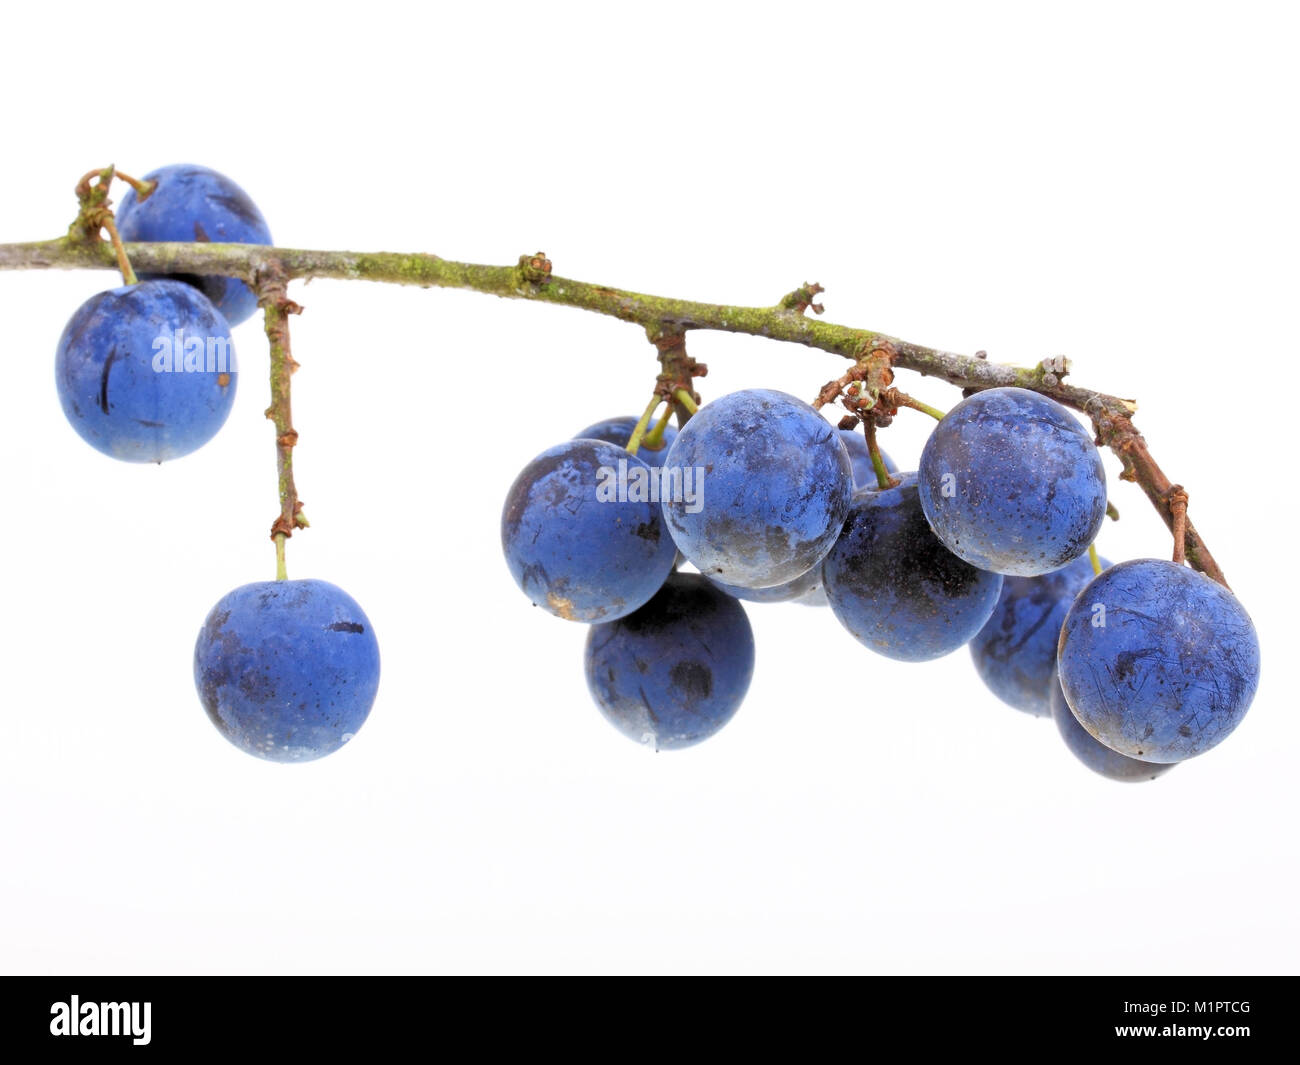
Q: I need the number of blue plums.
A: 14